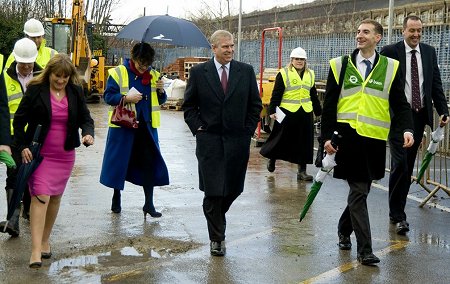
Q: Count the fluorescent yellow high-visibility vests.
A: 5